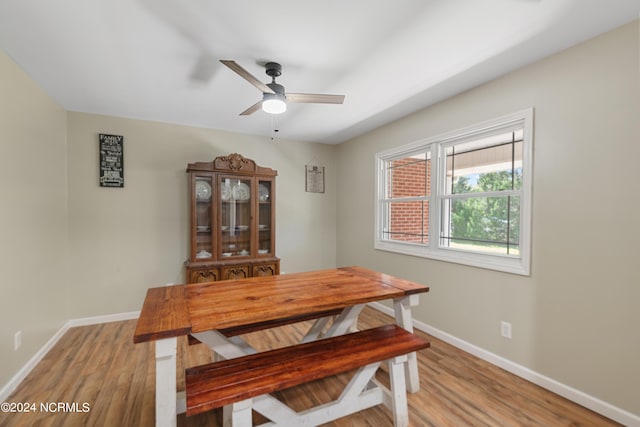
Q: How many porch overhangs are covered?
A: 1